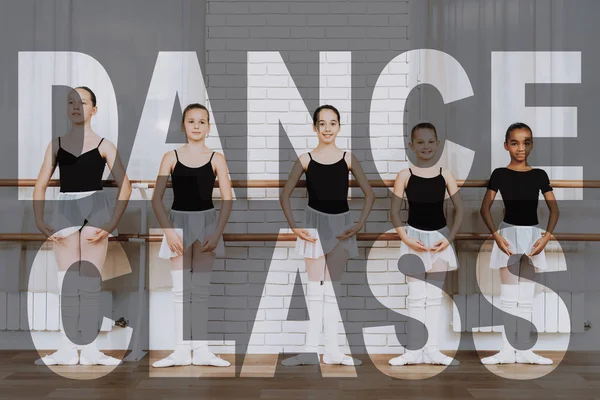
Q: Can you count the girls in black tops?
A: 5